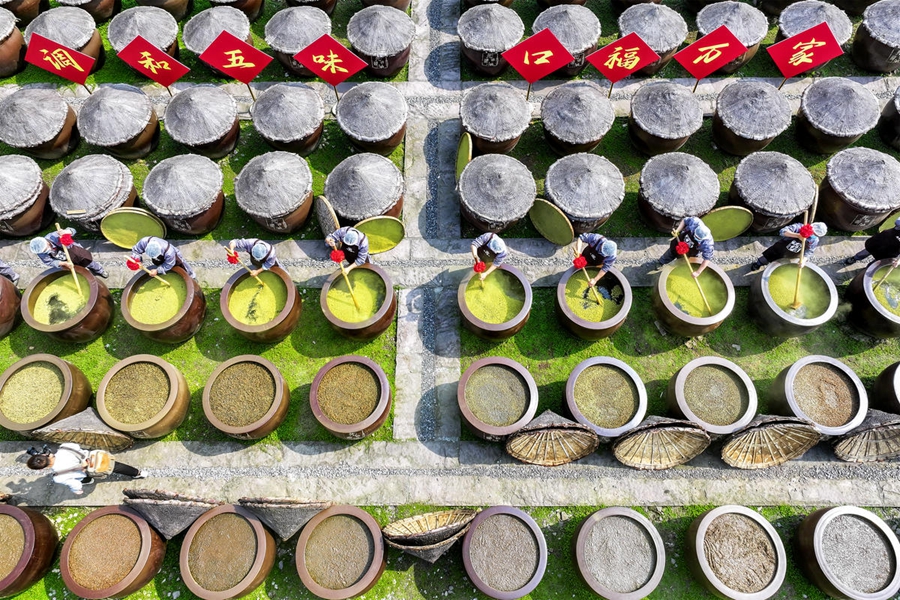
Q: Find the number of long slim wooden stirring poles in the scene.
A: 9